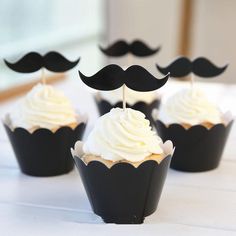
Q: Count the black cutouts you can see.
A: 4